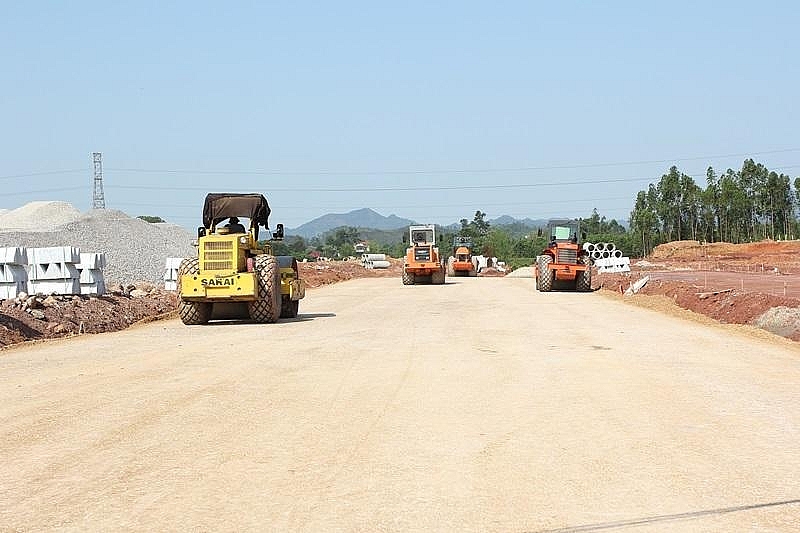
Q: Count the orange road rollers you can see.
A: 3